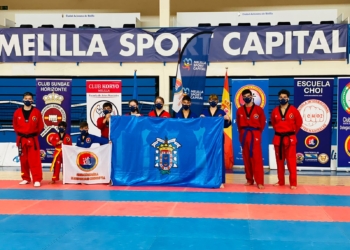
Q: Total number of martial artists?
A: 10